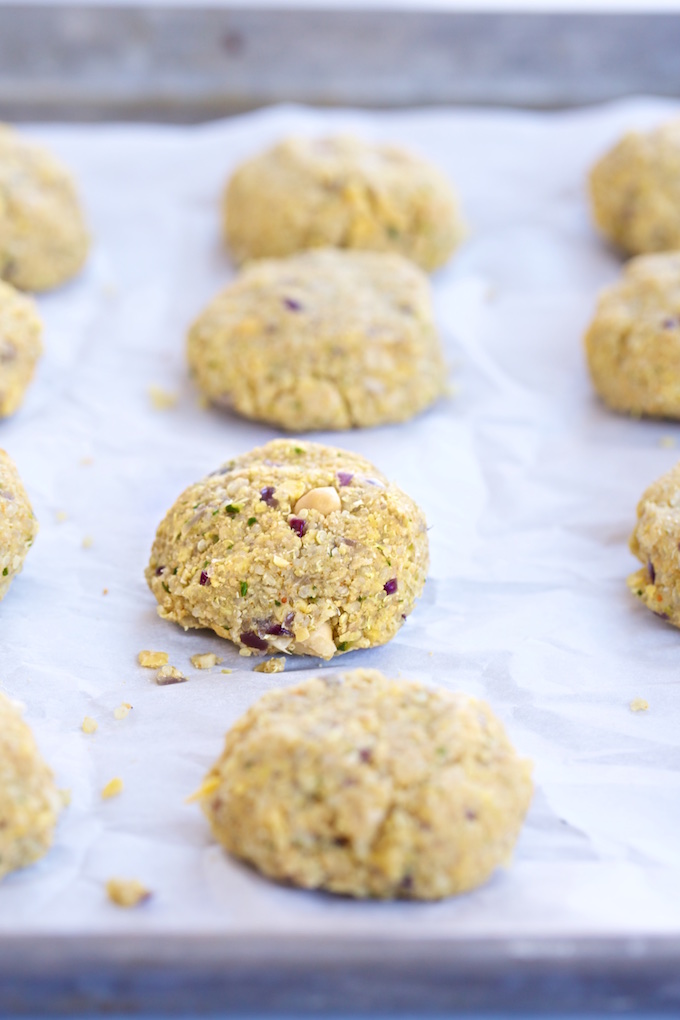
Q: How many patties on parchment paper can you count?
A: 11